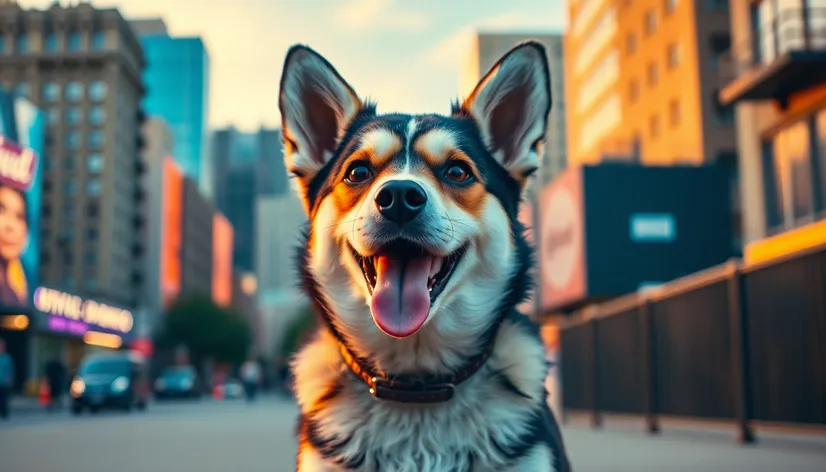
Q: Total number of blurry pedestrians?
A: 3